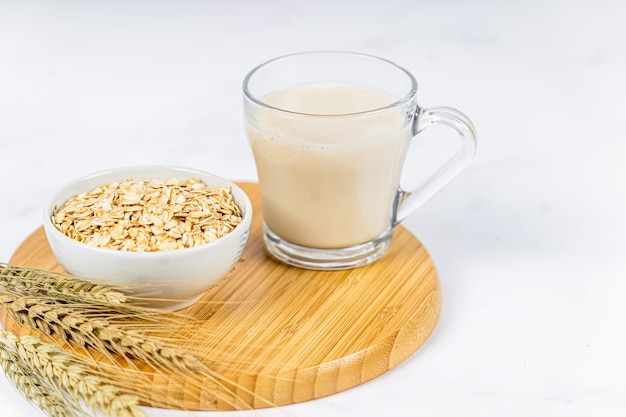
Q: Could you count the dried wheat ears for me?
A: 4